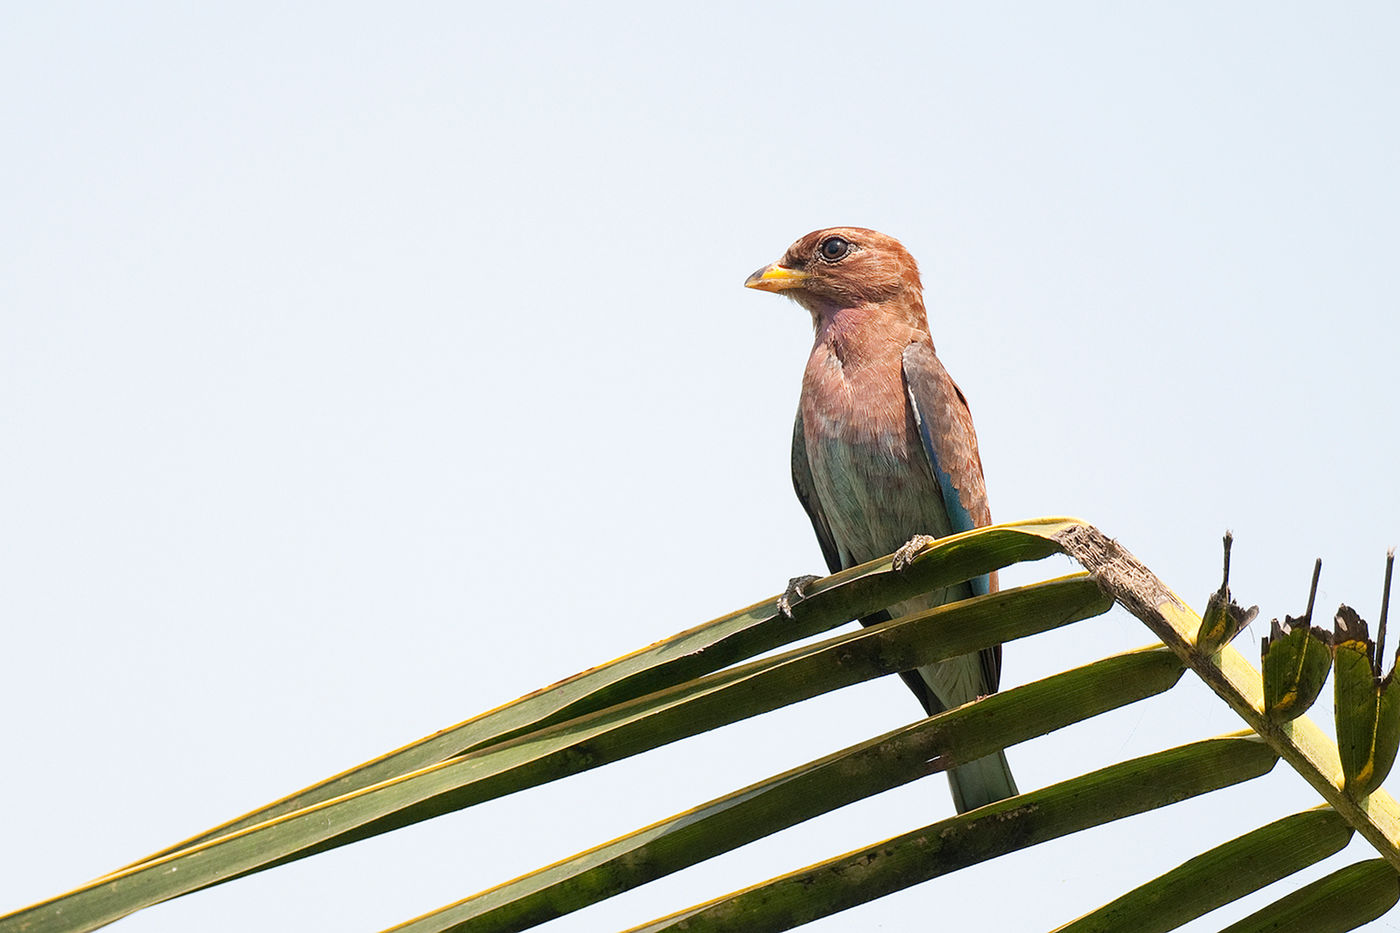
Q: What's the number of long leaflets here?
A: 6